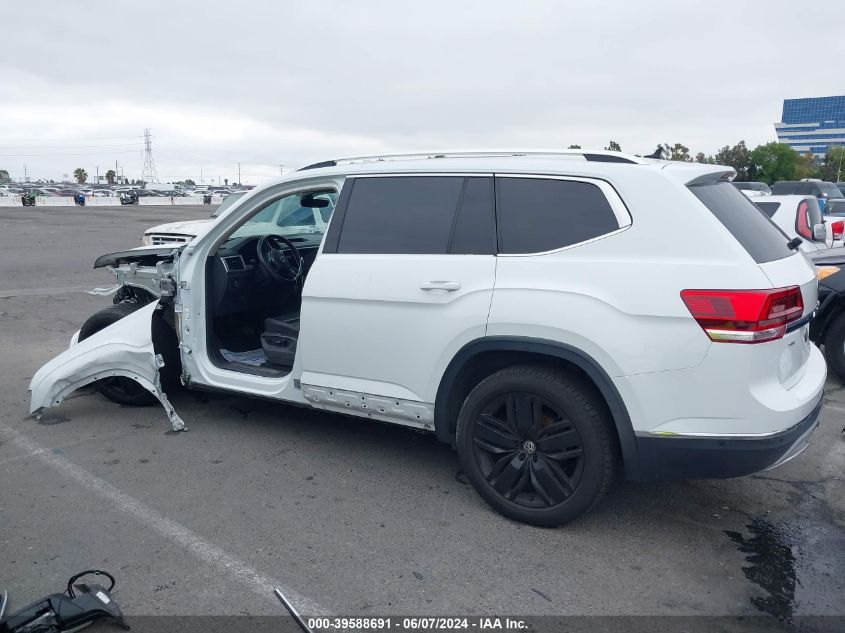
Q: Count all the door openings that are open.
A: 1